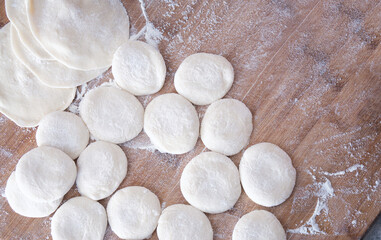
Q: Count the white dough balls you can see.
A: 15